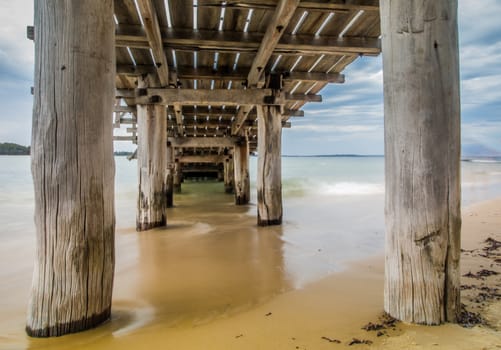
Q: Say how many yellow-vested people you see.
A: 0